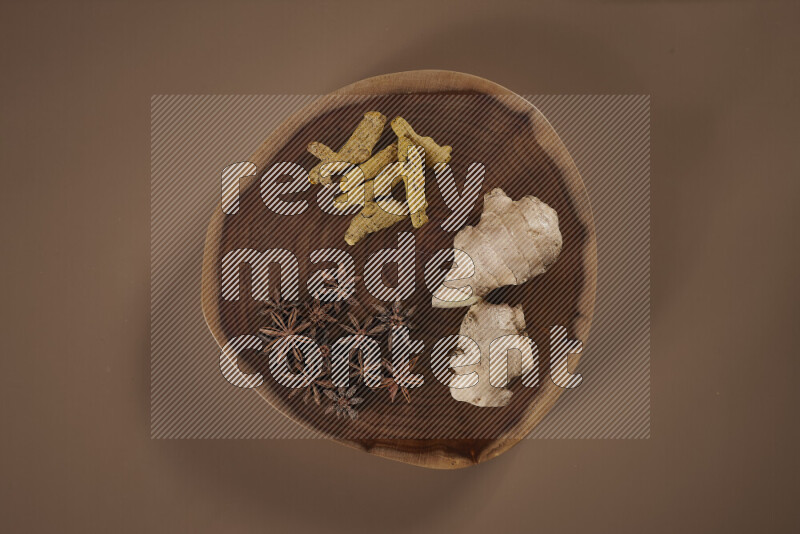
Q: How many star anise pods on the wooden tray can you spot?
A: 11